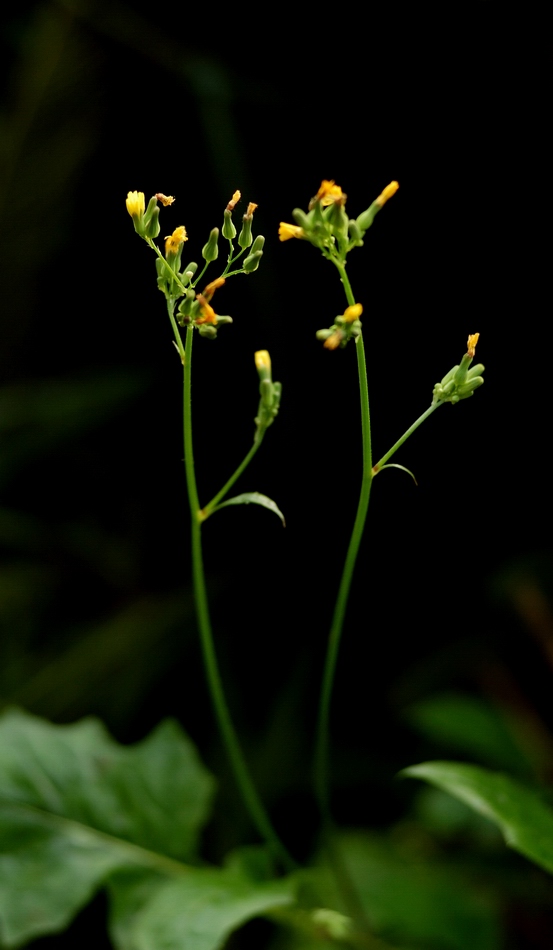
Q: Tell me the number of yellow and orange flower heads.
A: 14